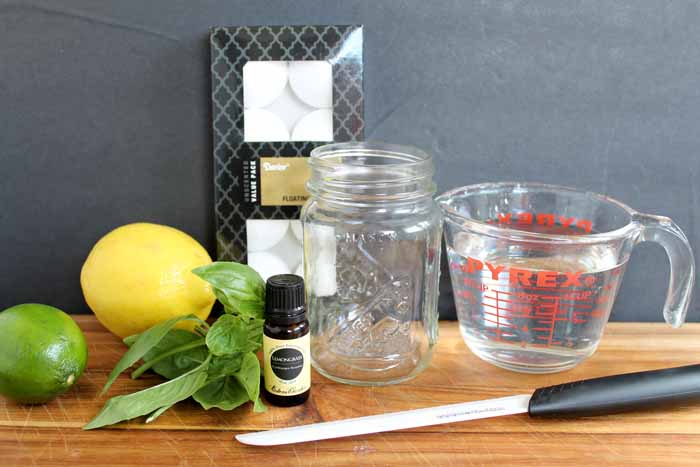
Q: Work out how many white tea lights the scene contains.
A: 8